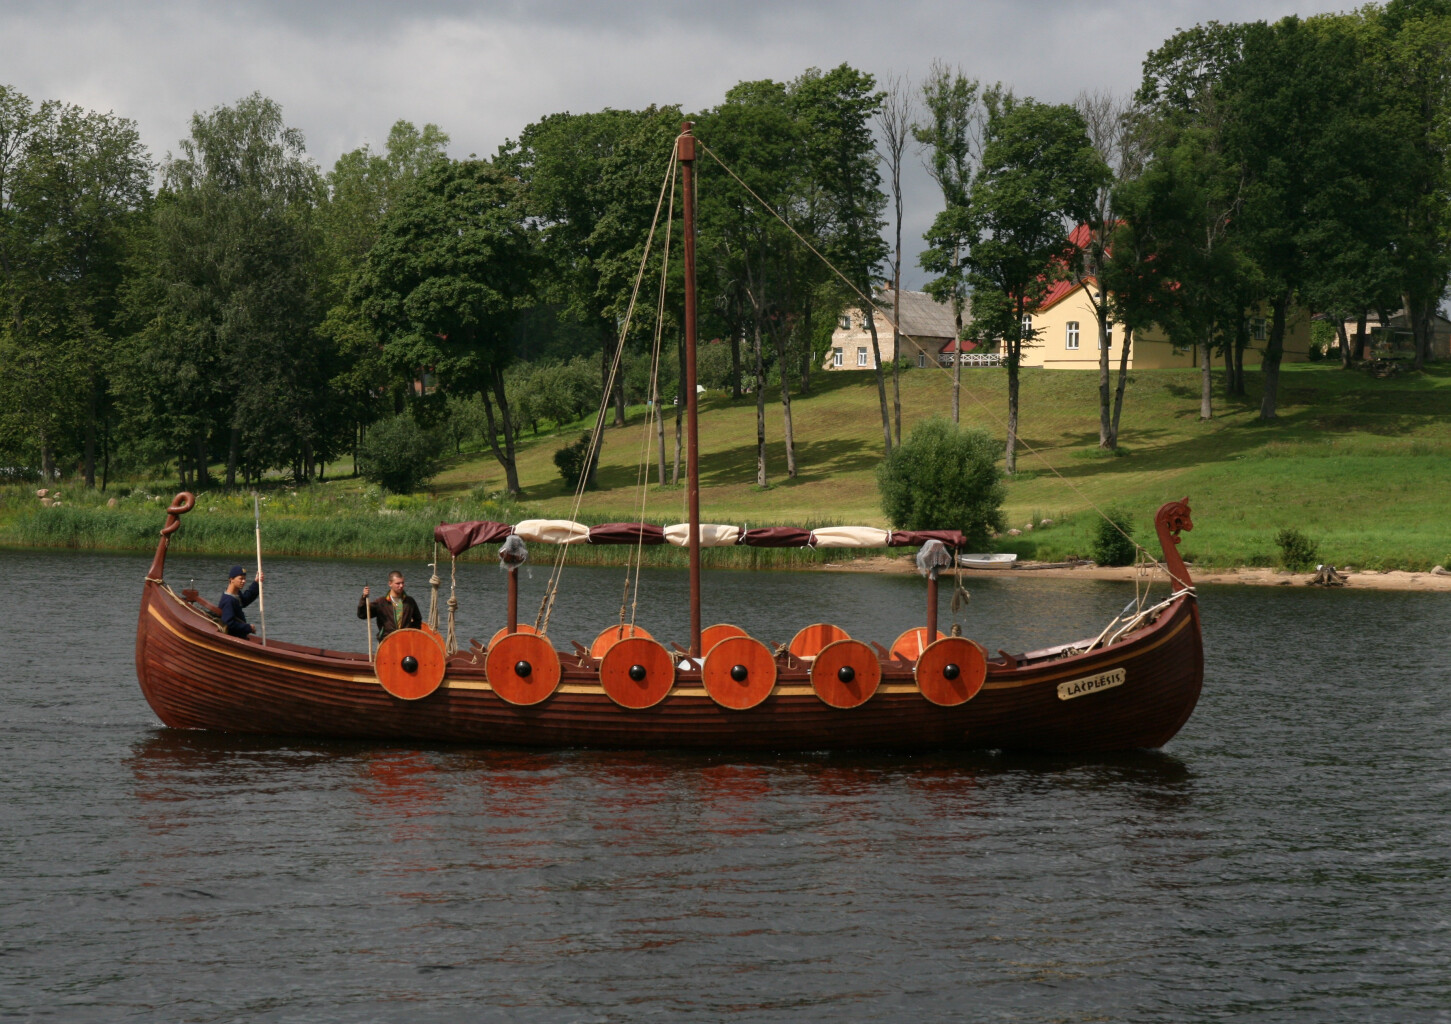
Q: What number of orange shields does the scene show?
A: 12